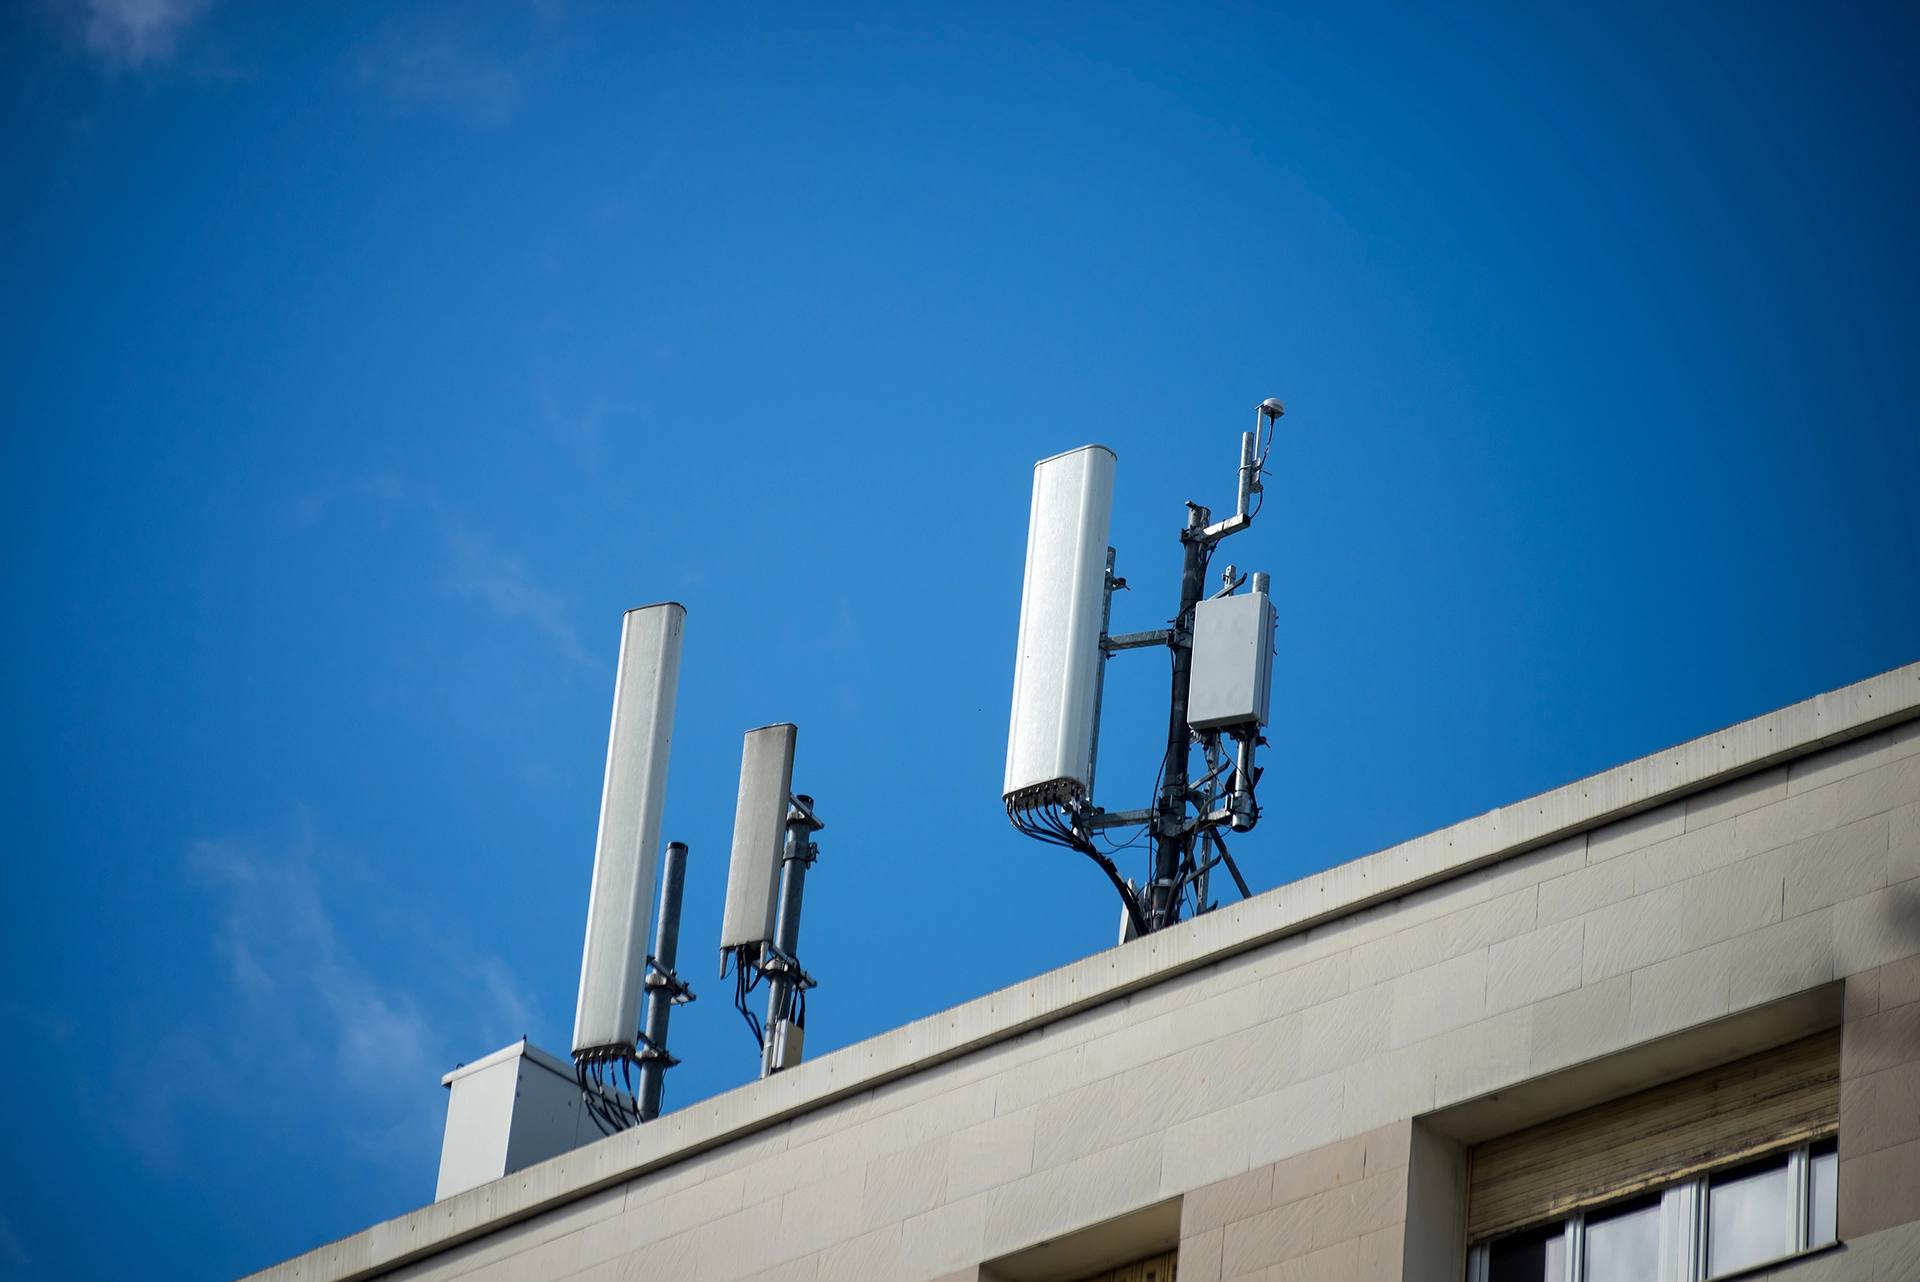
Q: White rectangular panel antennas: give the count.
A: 3